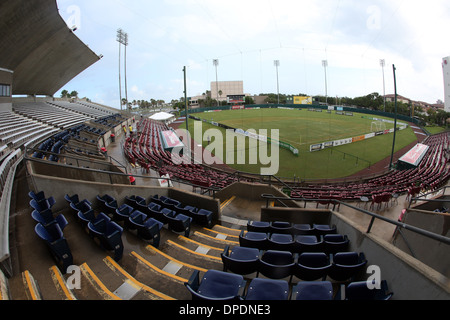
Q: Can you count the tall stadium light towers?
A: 6